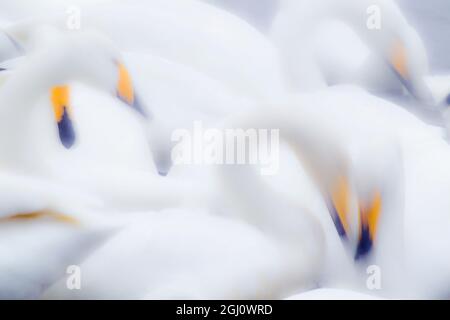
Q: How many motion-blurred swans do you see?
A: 5